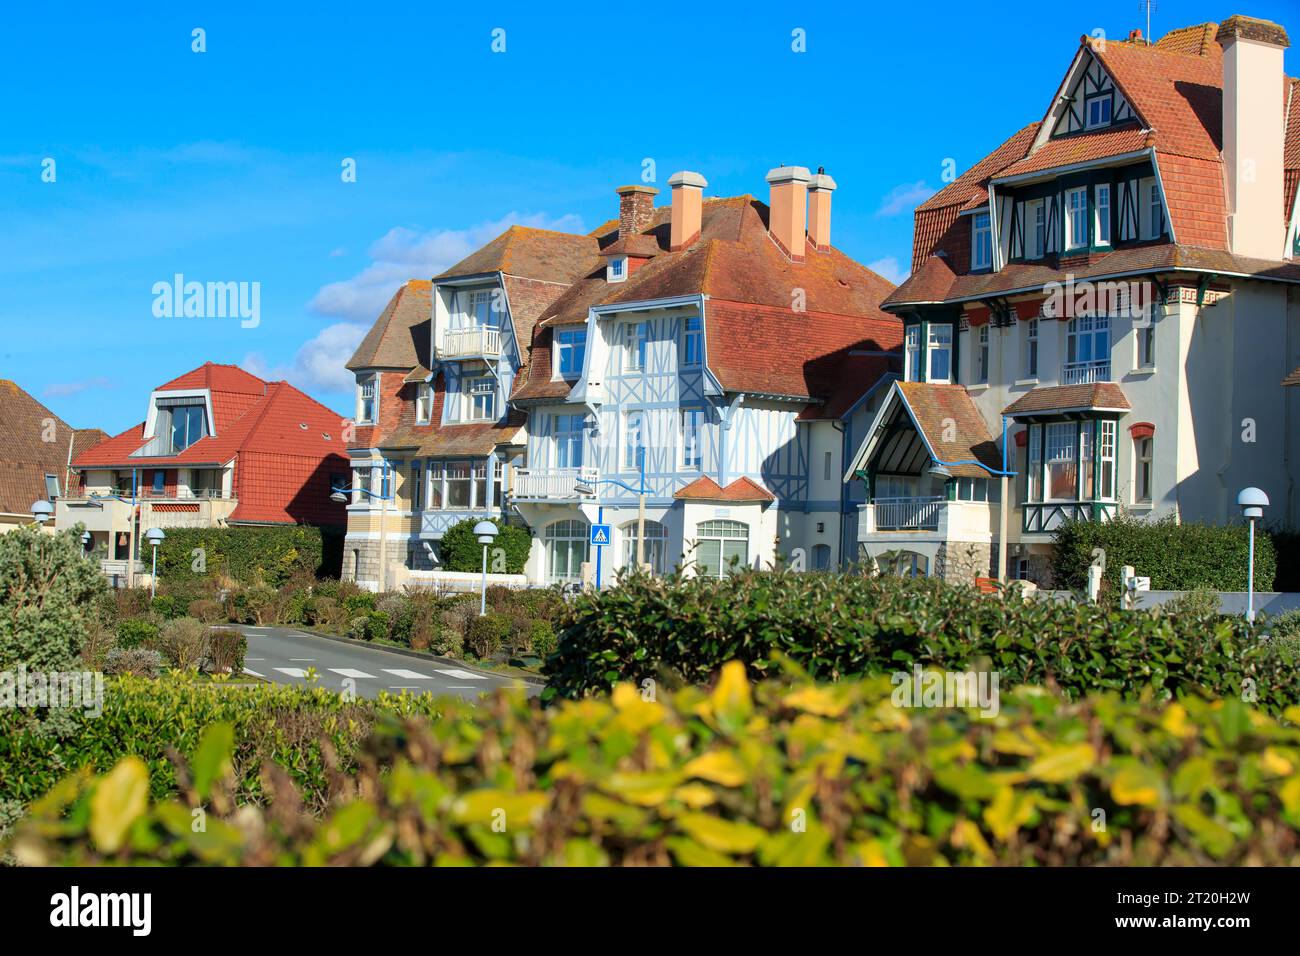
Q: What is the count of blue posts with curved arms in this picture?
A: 4